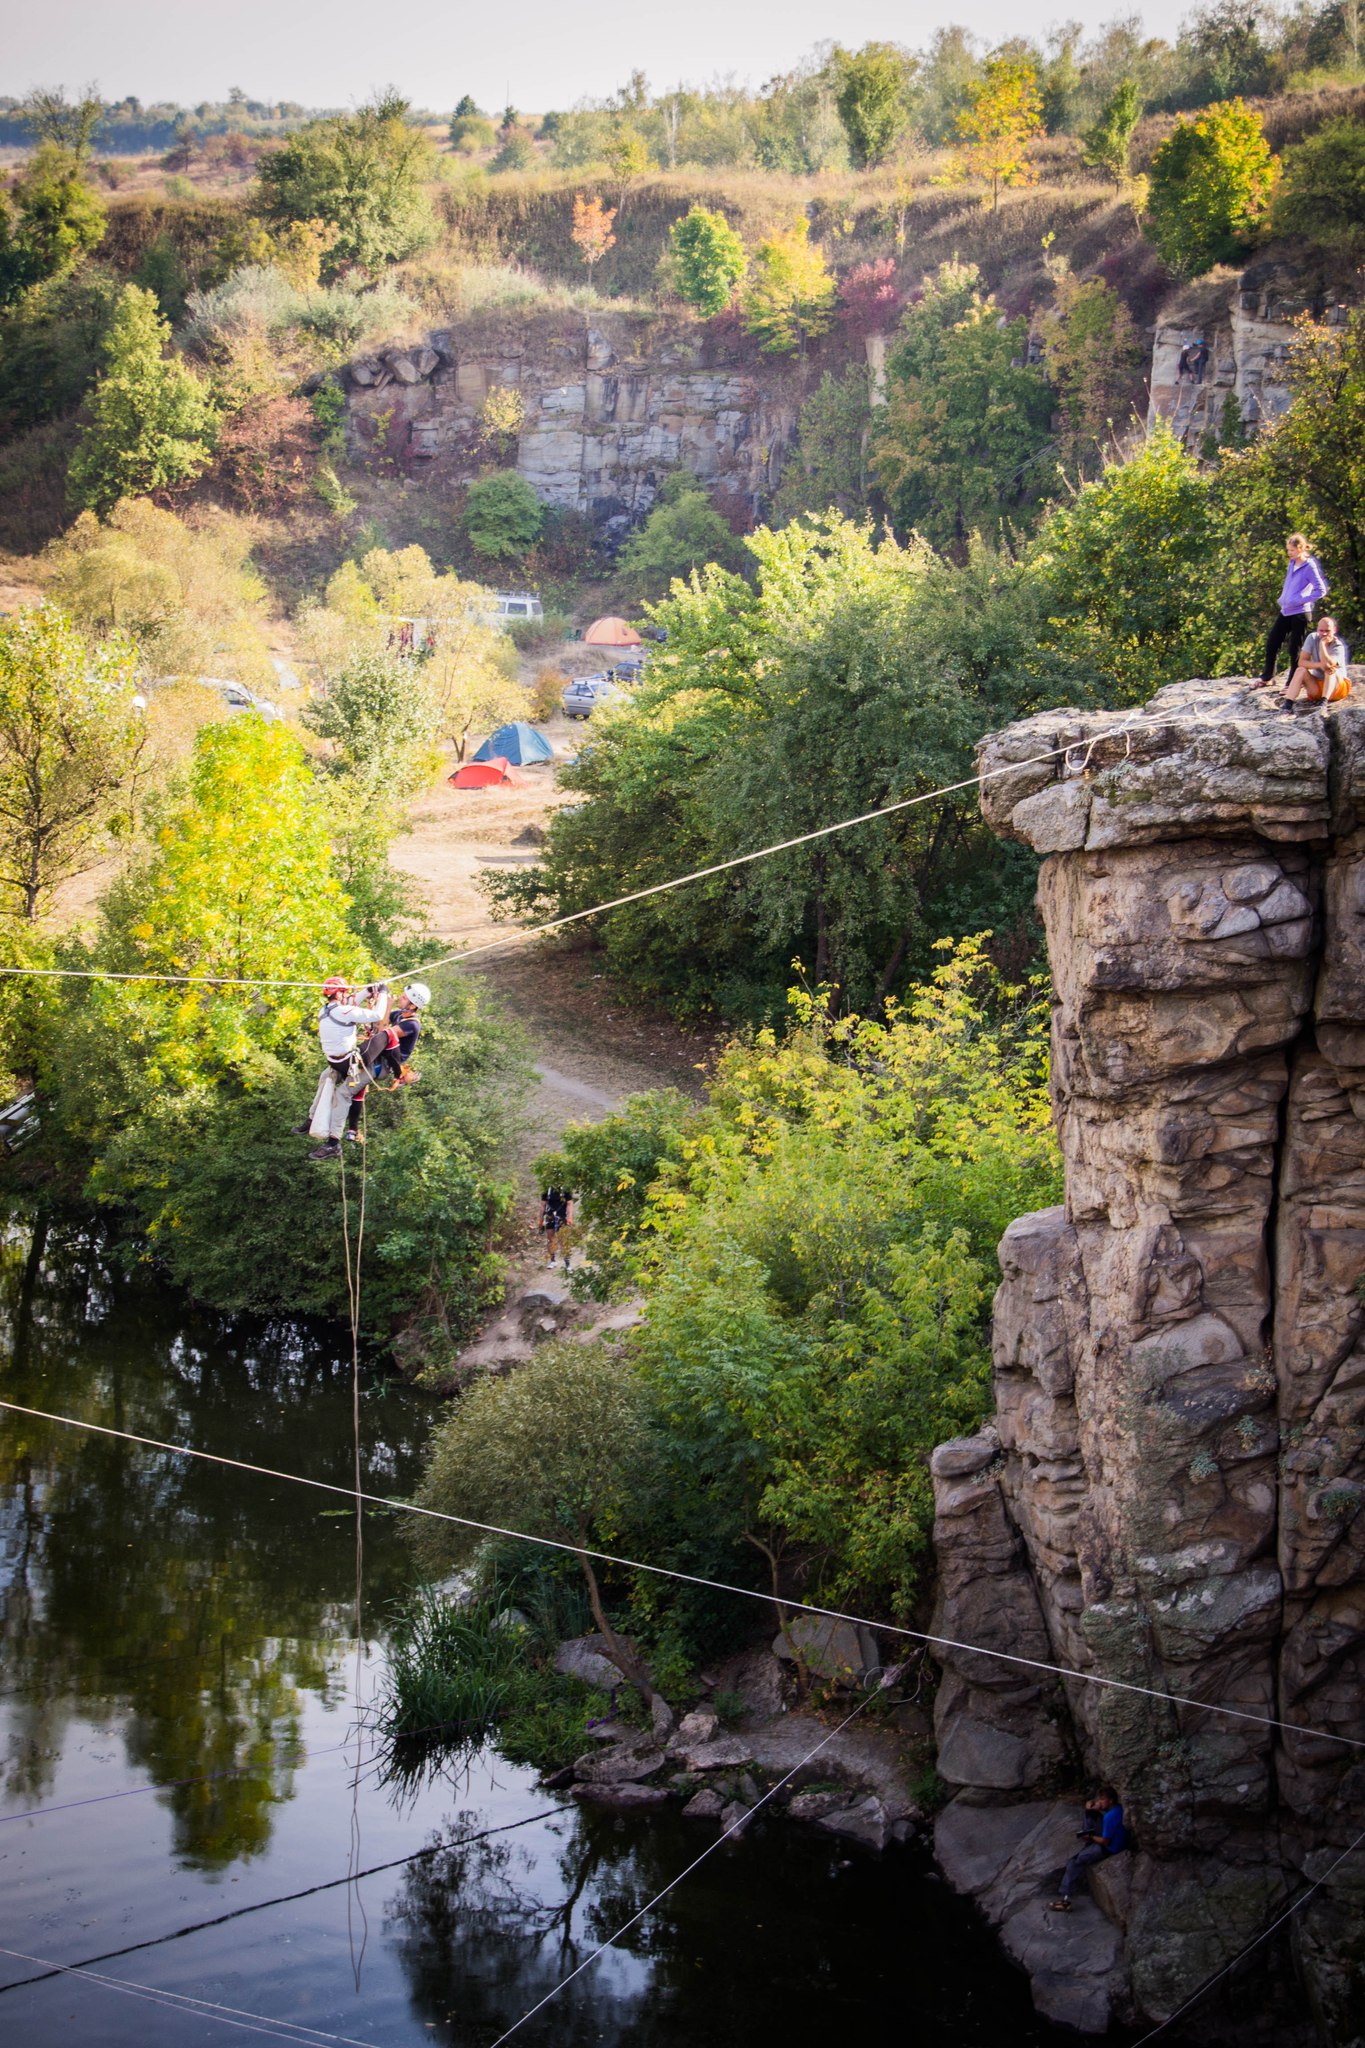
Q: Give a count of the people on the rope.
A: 2